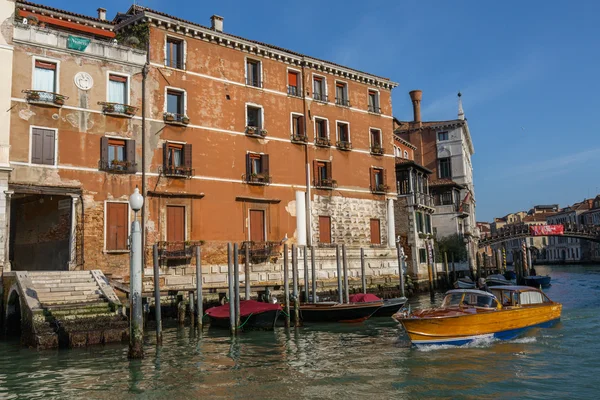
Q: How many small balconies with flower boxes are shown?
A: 13